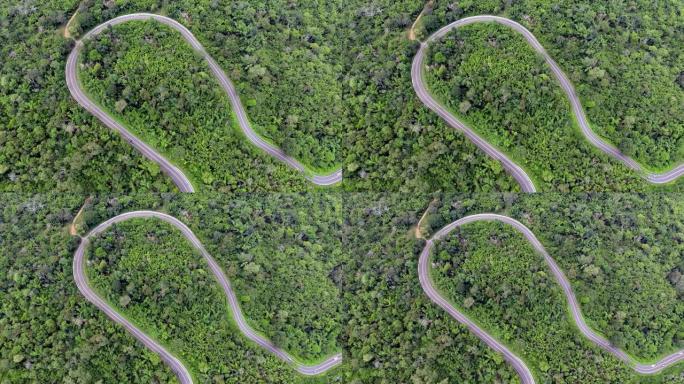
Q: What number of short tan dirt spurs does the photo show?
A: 4